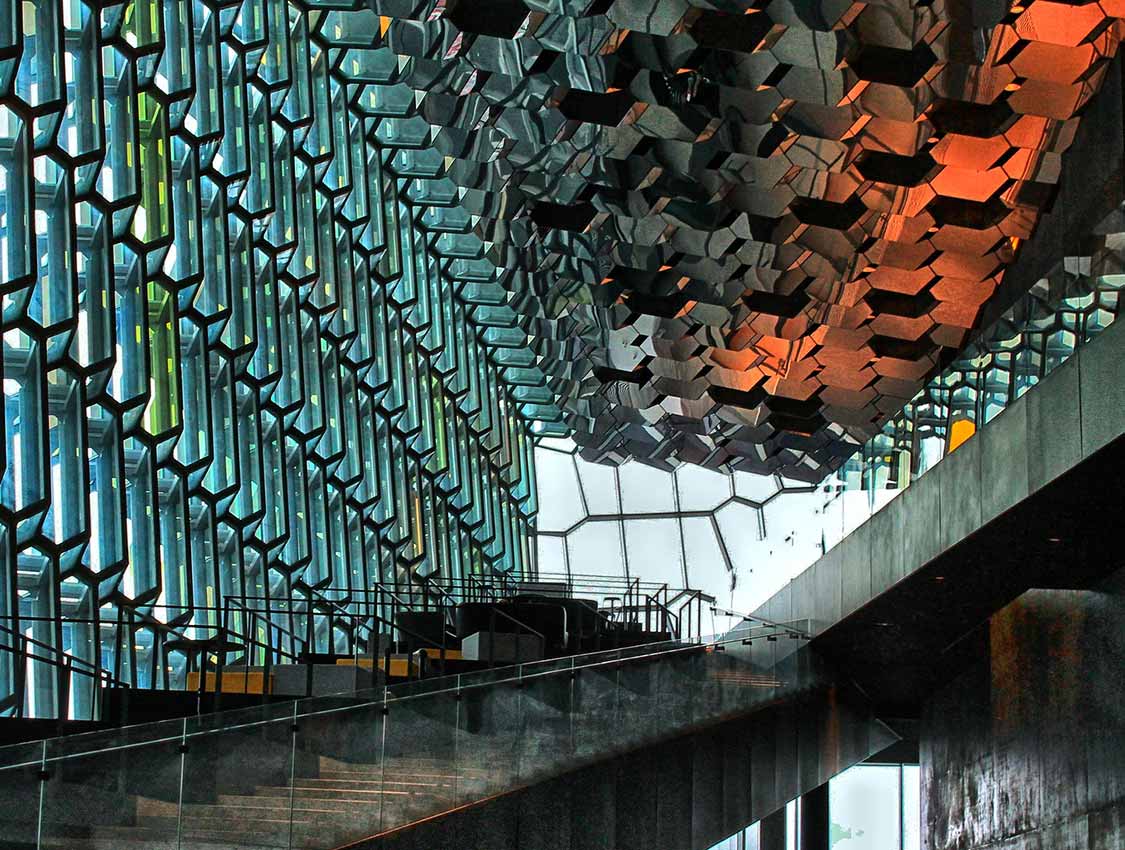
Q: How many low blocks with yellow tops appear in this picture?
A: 3